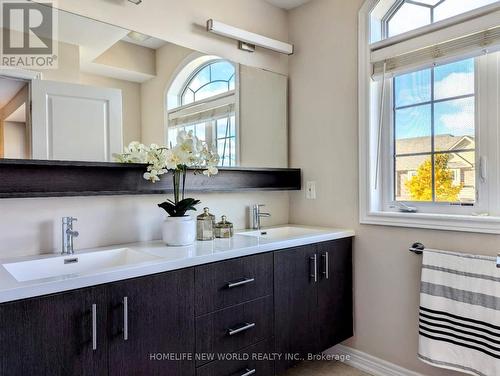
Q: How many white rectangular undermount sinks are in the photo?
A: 2